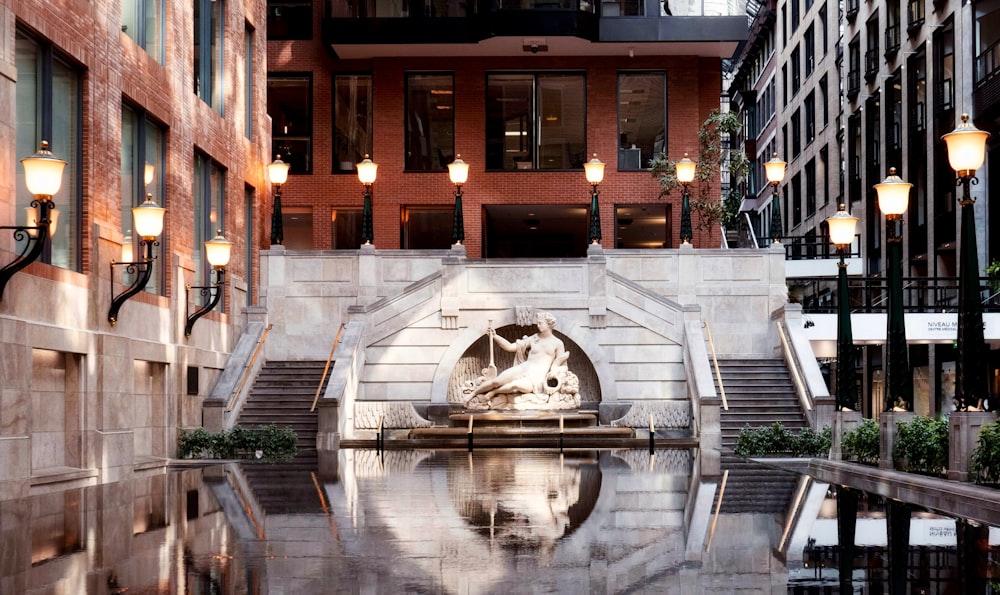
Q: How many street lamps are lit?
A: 12